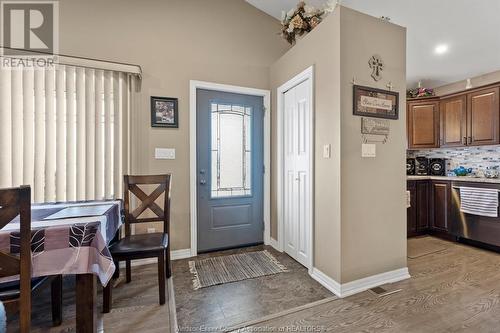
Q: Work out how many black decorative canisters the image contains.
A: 3